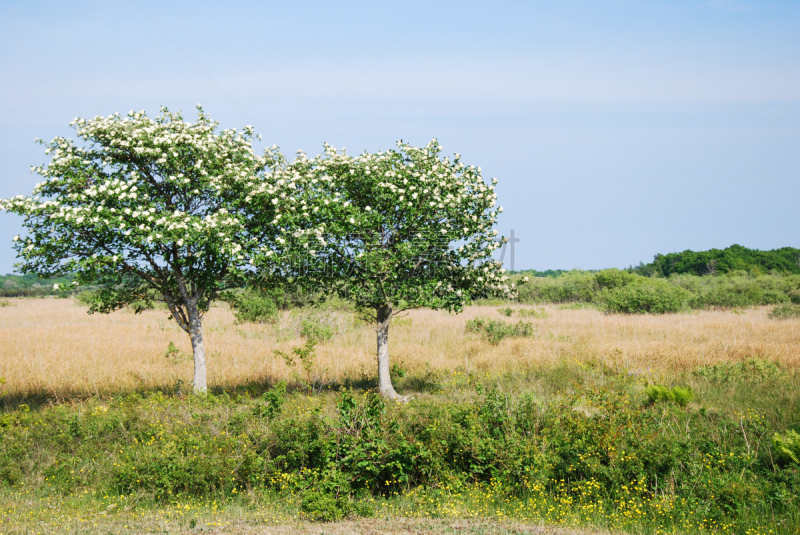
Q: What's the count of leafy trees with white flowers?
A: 2